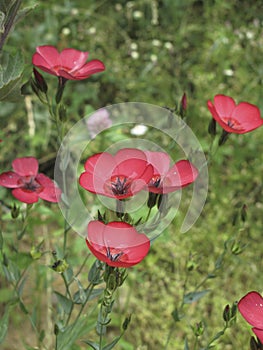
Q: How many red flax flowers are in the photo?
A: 7